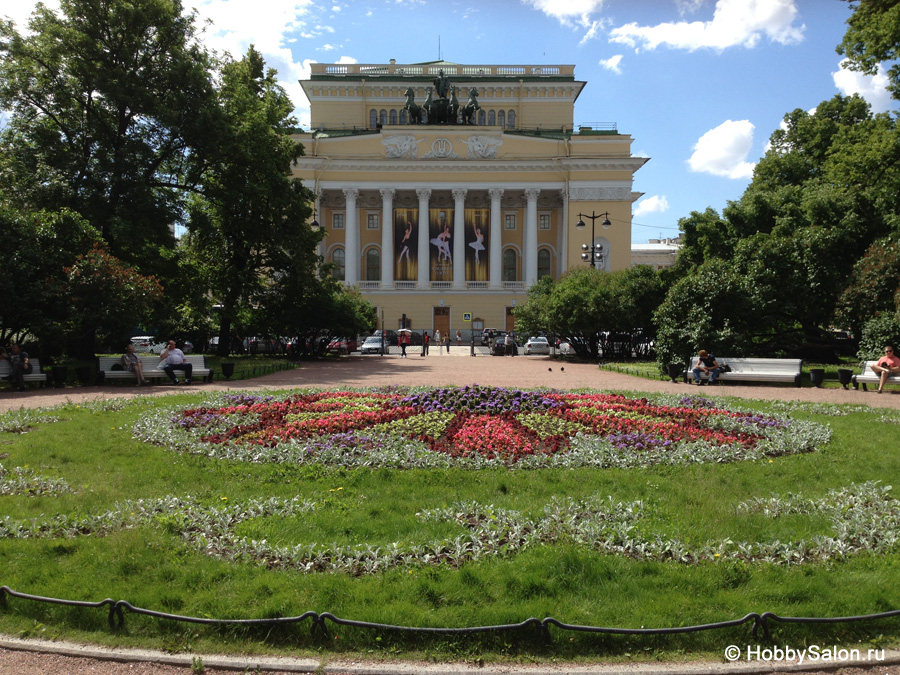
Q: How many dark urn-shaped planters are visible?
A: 6